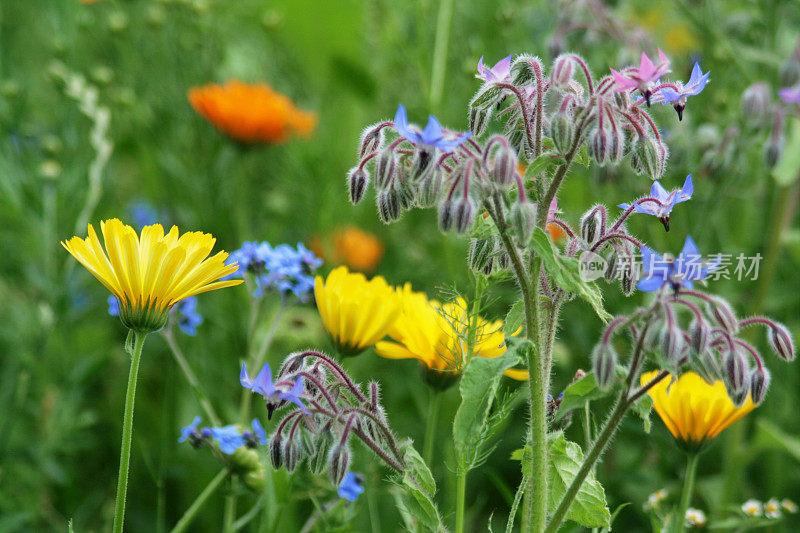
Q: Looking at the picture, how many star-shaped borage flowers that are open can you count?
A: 7